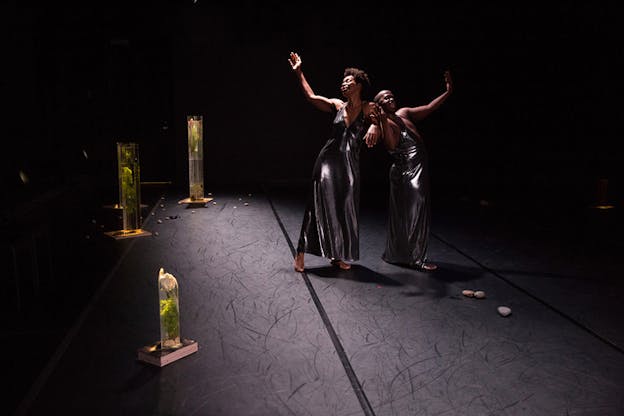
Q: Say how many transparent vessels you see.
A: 3